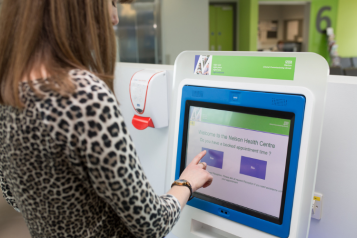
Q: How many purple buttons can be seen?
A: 2